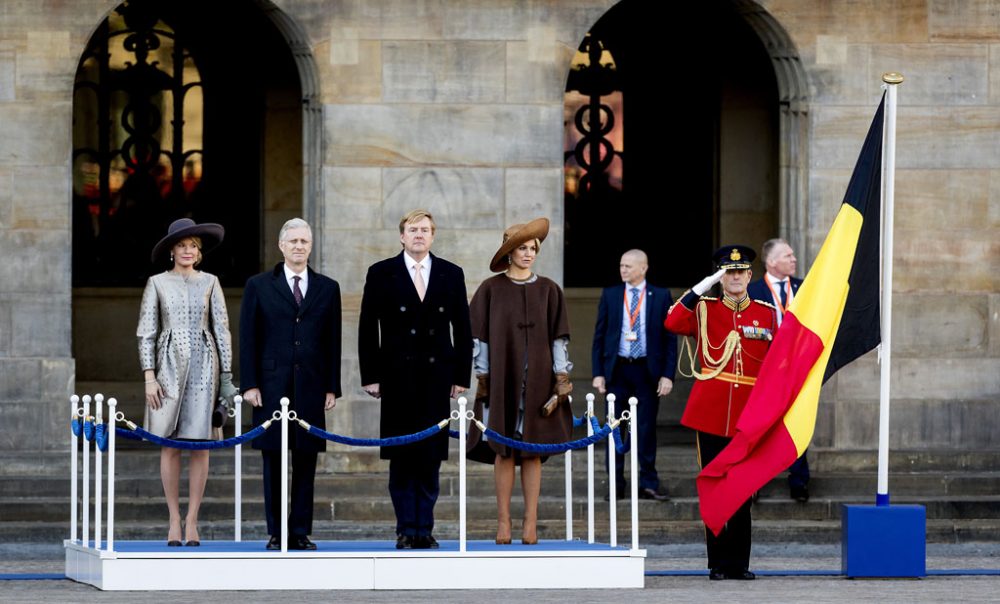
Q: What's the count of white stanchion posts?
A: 11